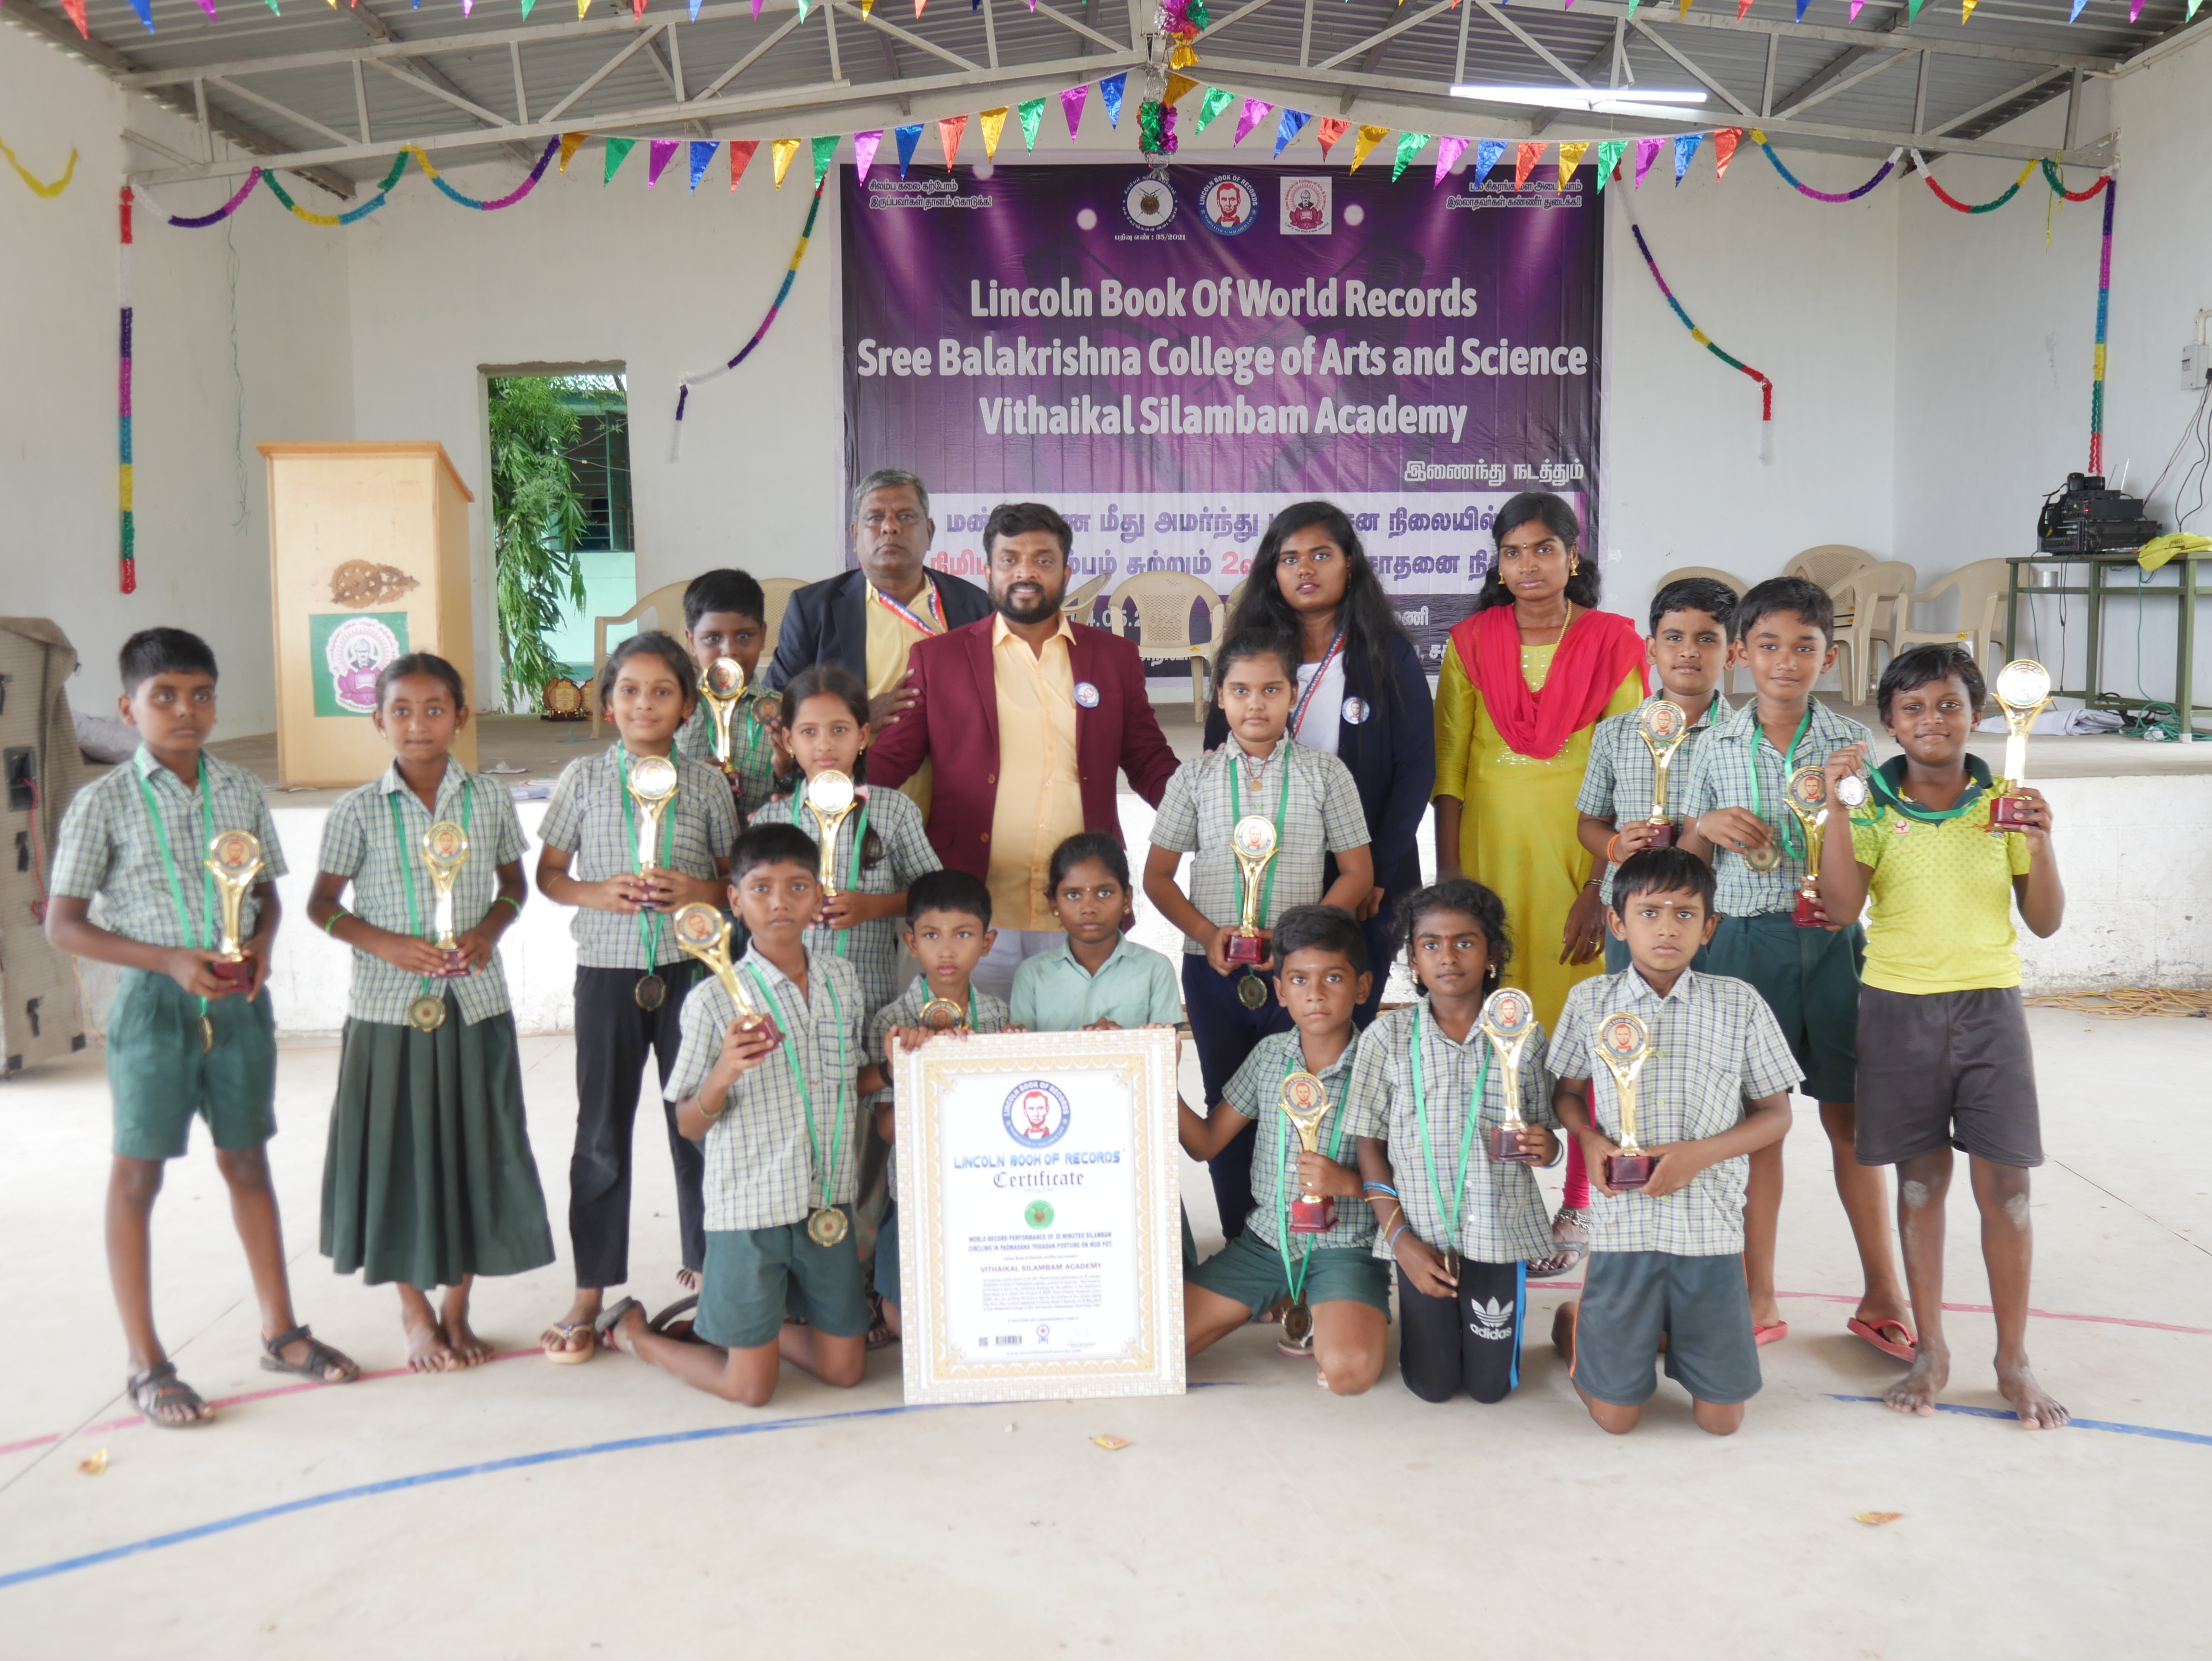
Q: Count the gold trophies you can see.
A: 14